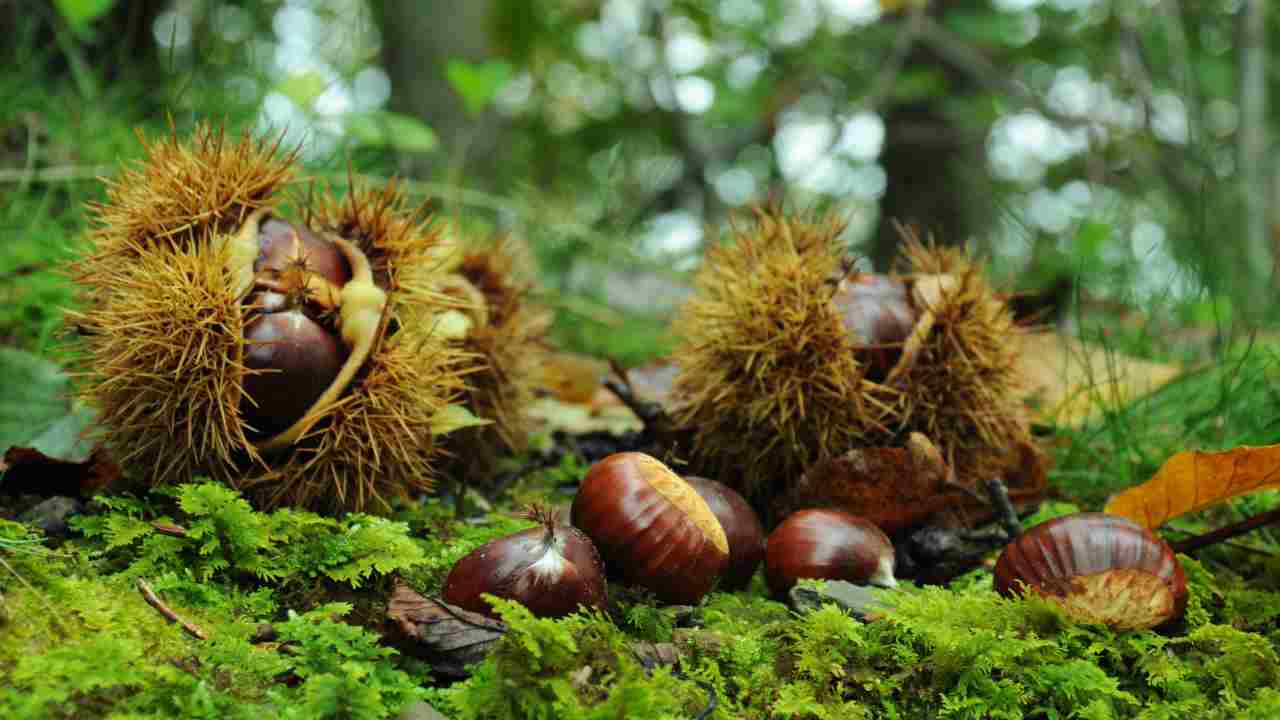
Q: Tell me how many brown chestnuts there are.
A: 8